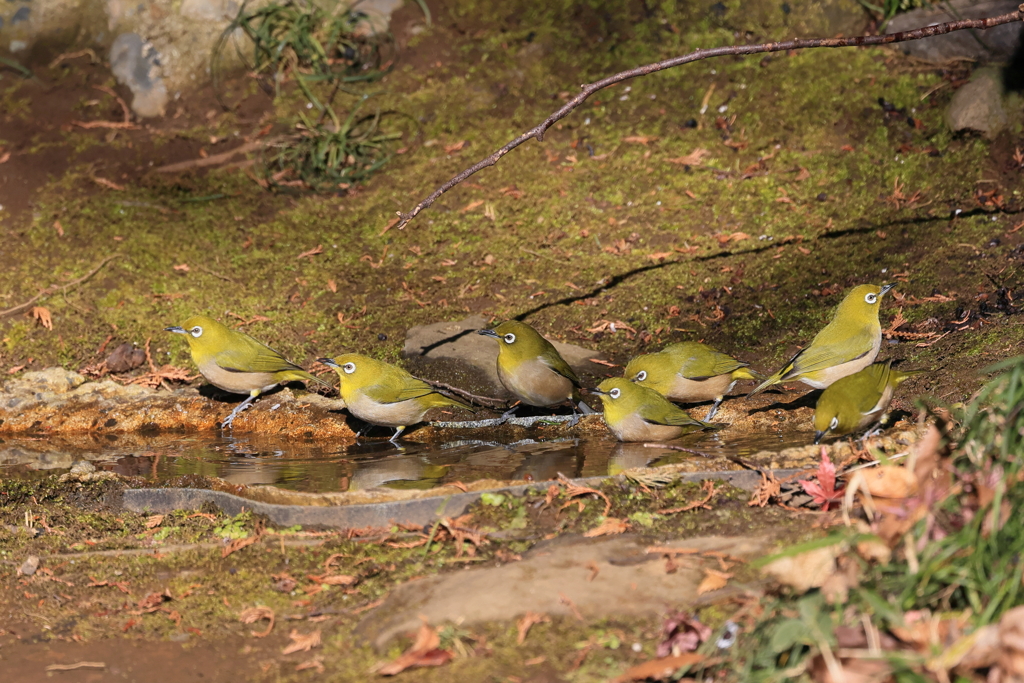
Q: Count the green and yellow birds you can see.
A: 7